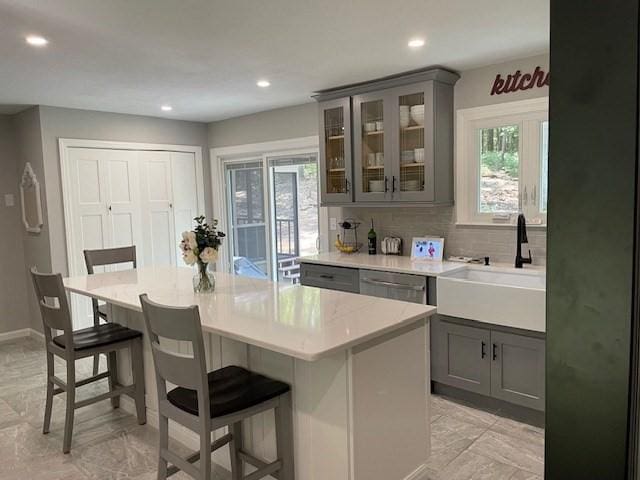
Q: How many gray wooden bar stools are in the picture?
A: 3